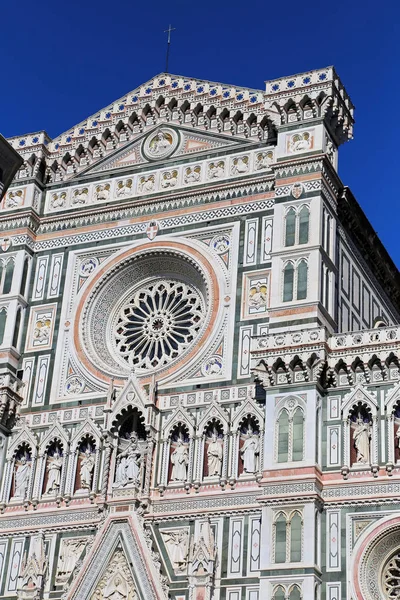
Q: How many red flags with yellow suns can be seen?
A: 0